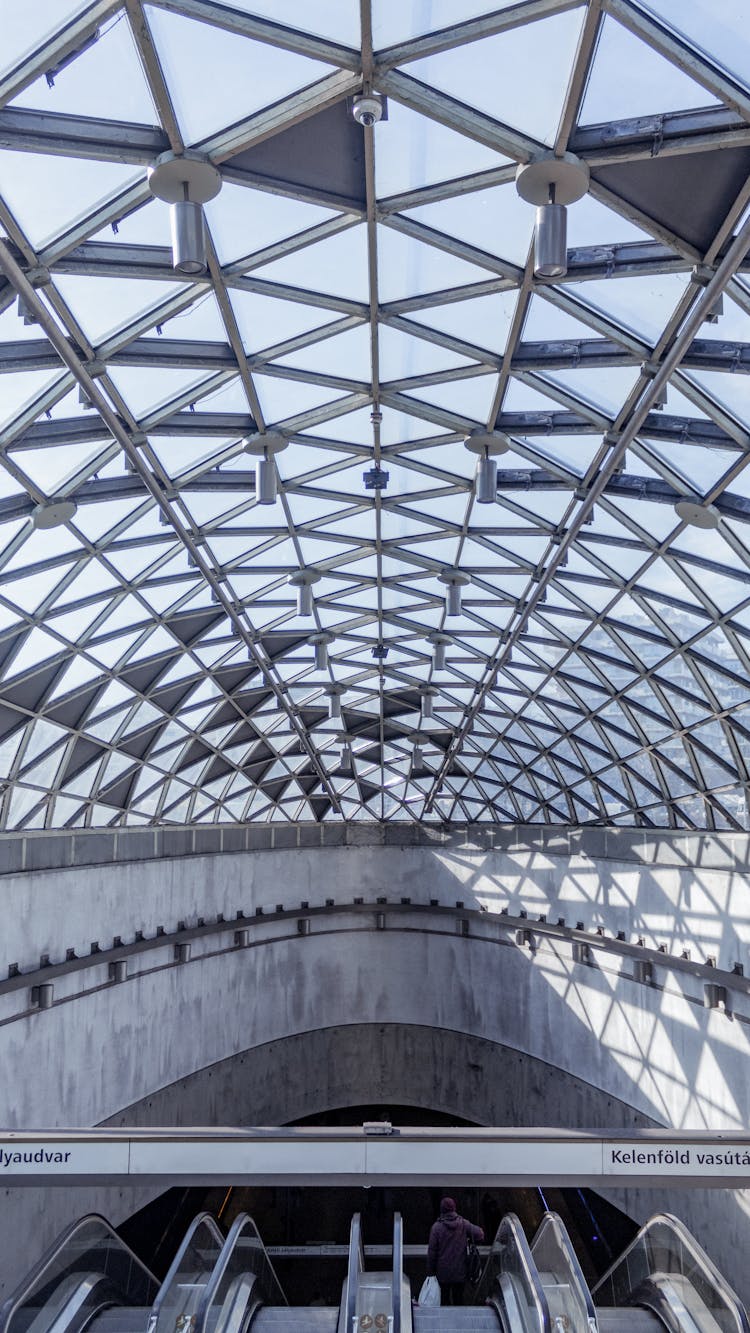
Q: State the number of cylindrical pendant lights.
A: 12